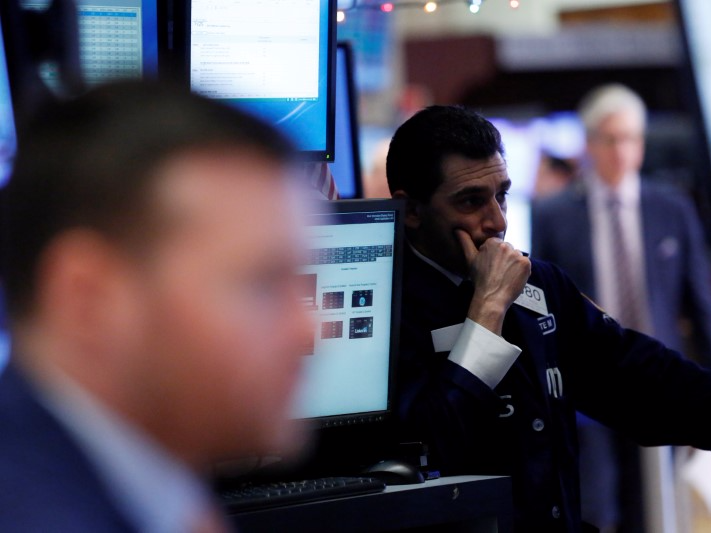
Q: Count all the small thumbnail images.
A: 4